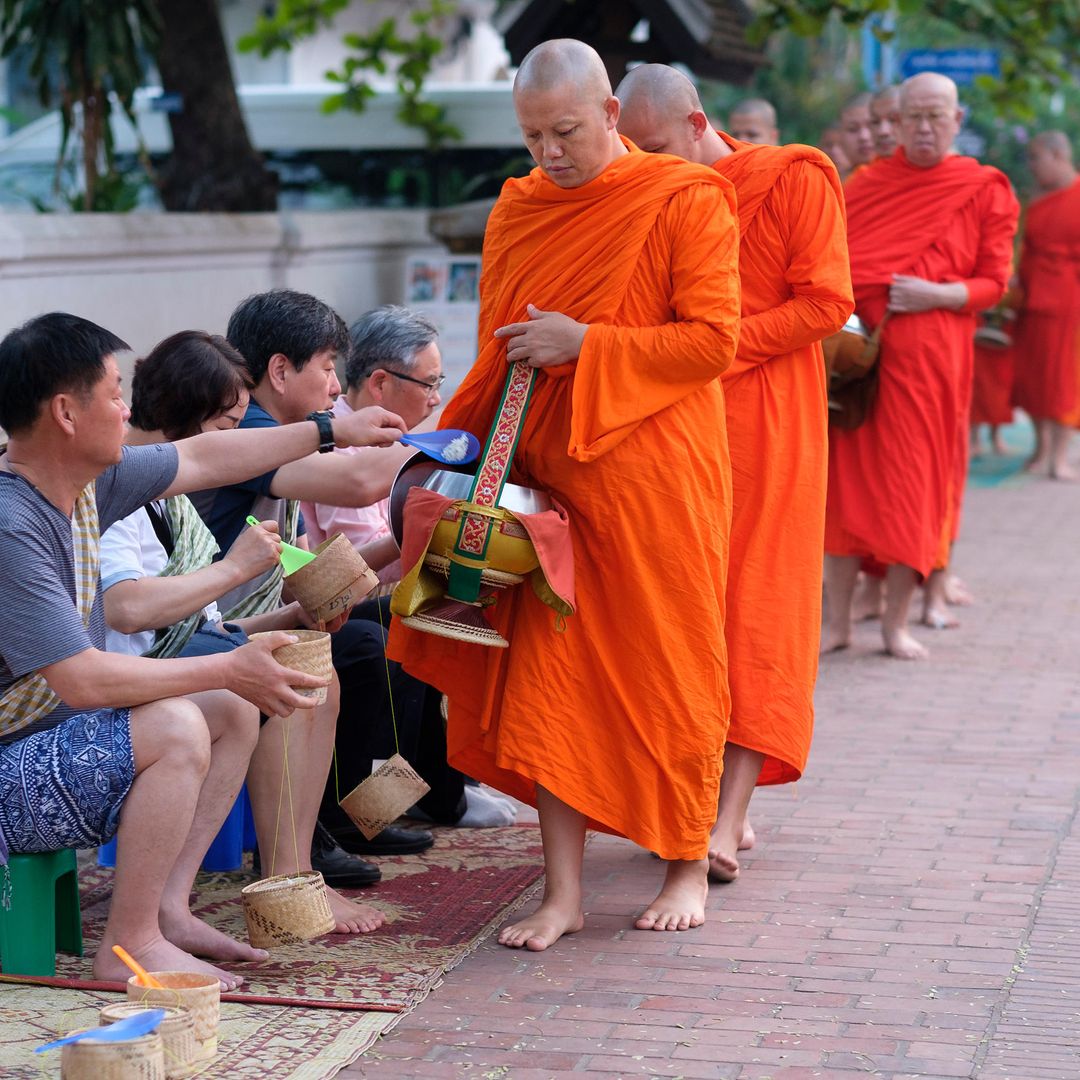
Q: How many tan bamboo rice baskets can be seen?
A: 7